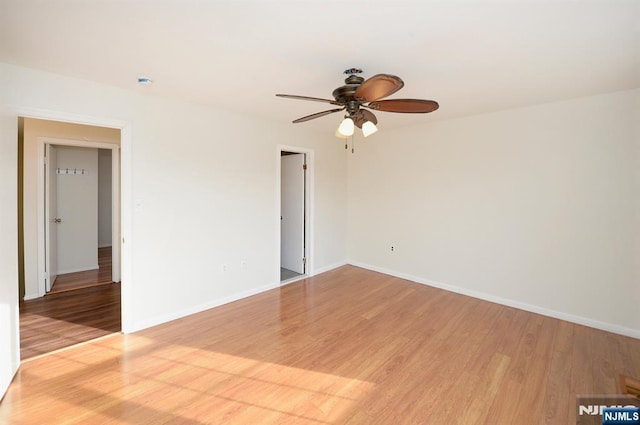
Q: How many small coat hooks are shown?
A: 4